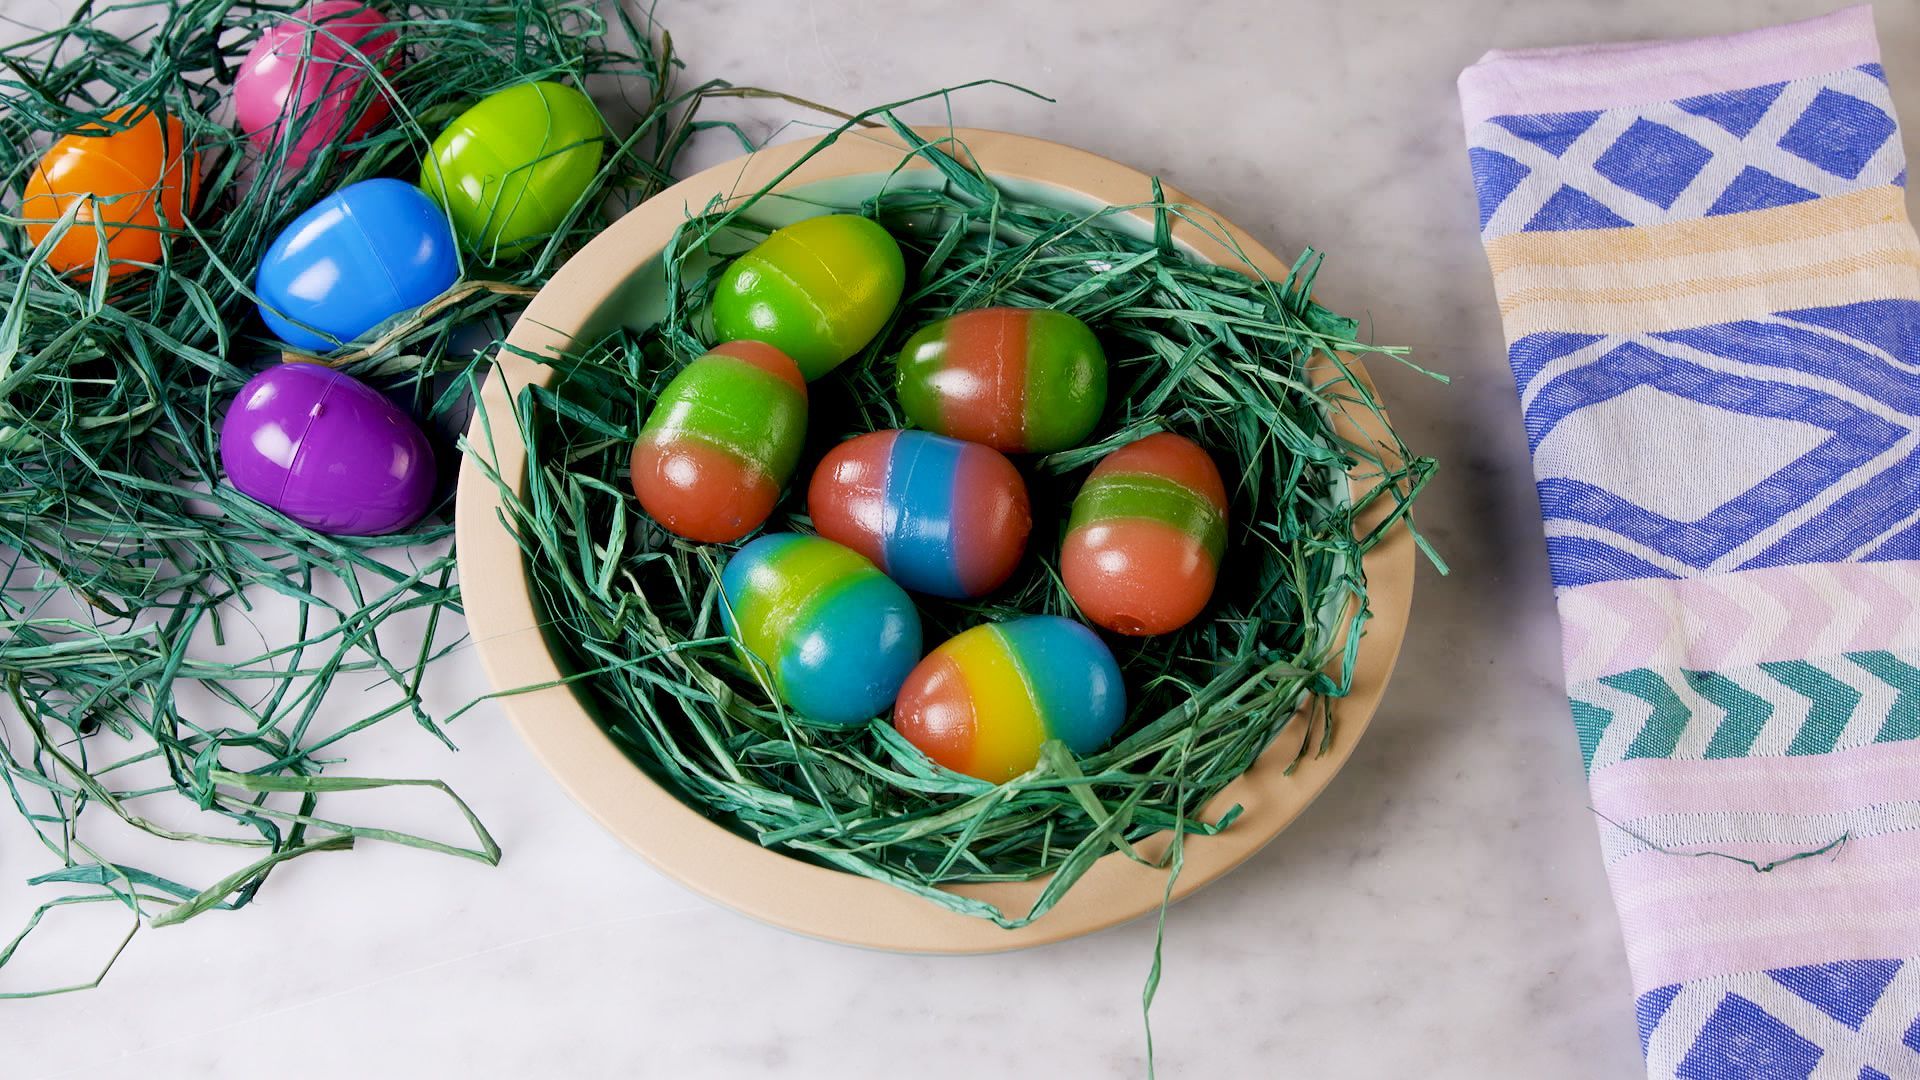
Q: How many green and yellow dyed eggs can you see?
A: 1